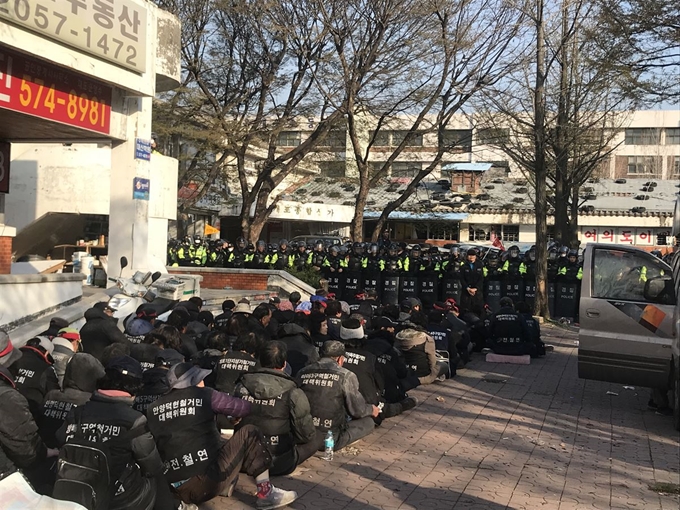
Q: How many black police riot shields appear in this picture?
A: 12